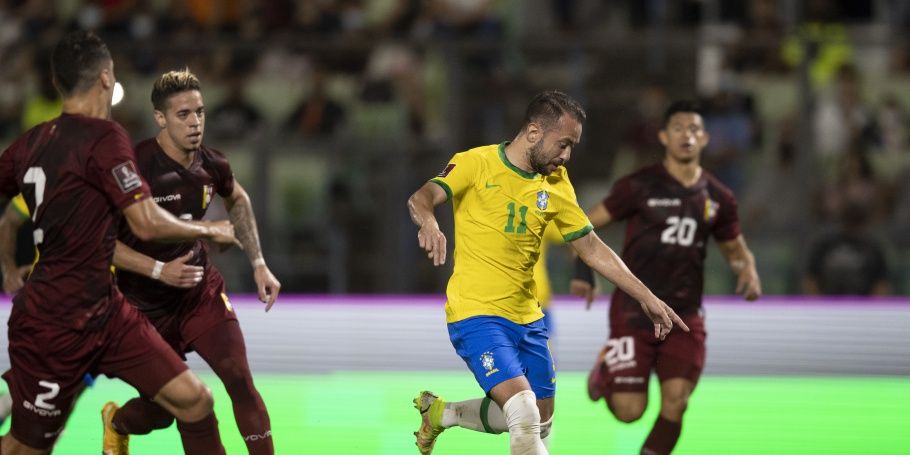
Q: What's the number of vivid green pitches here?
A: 1